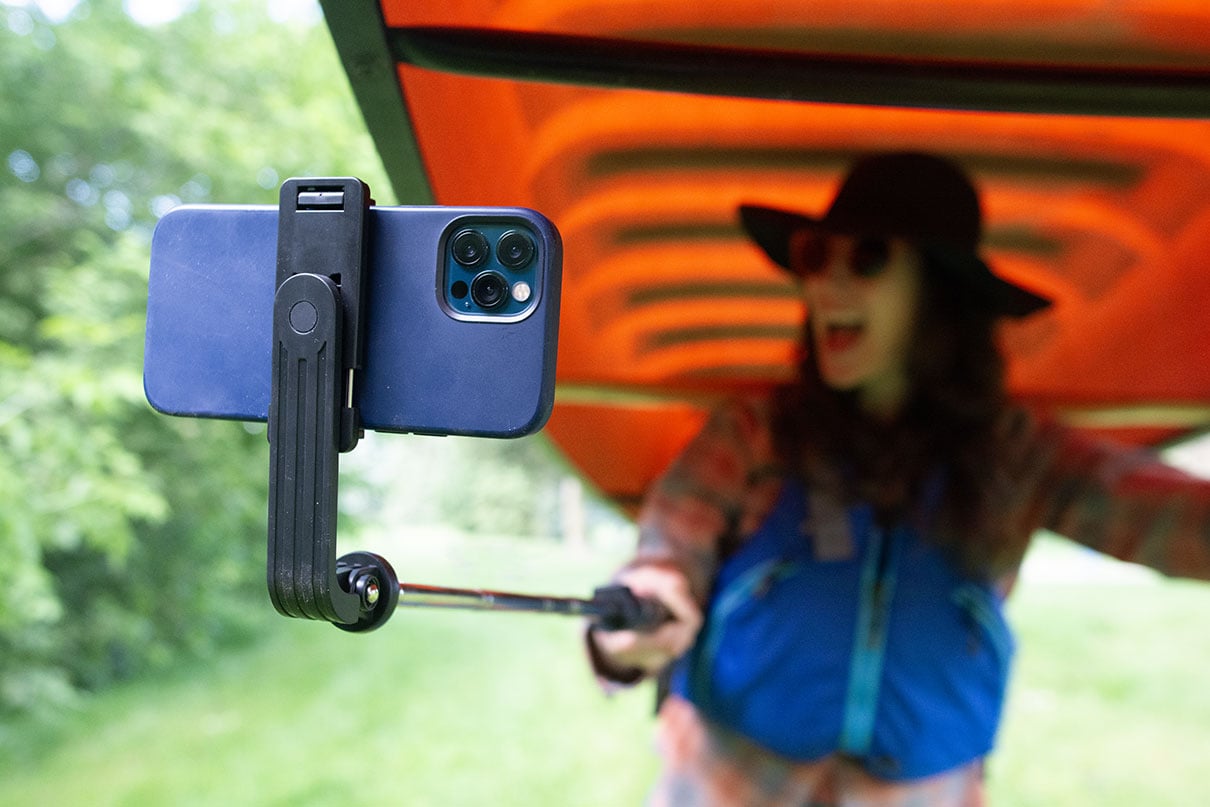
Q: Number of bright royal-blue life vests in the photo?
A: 1